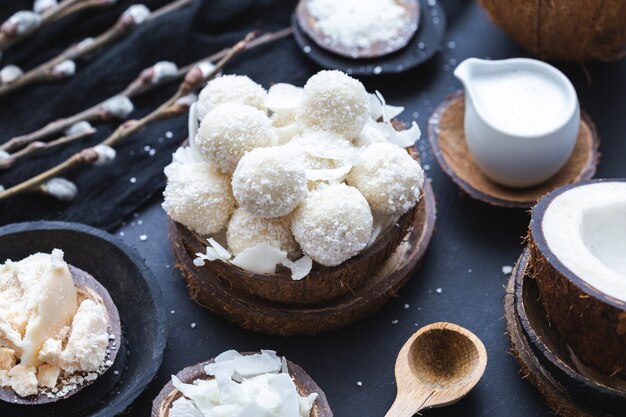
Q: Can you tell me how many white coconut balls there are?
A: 9